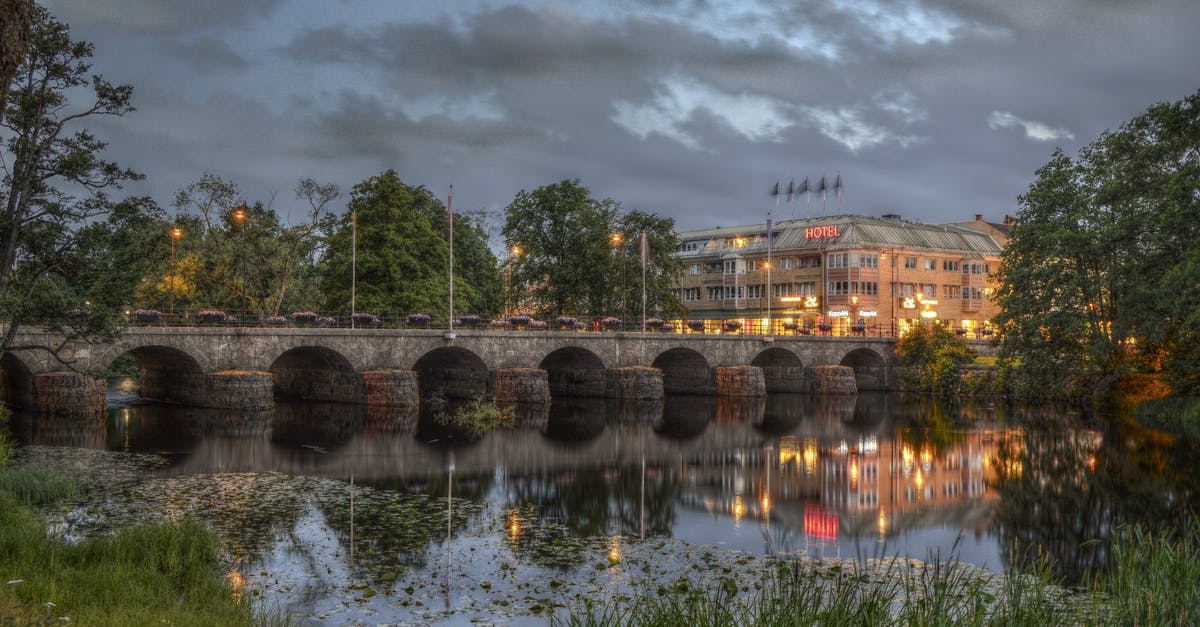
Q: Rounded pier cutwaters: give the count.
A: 7